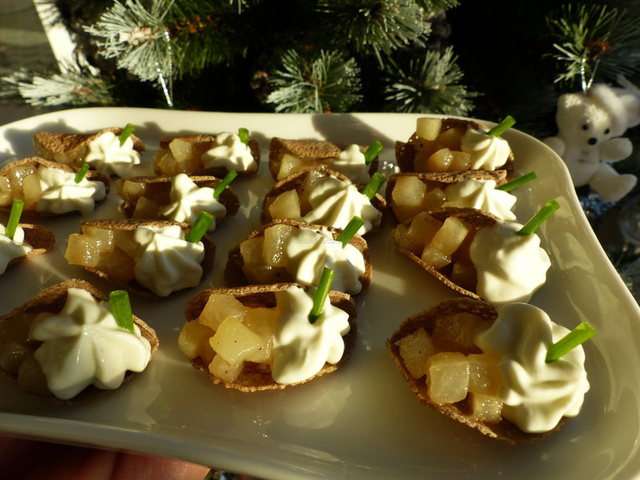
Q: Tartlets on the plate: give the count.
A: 15